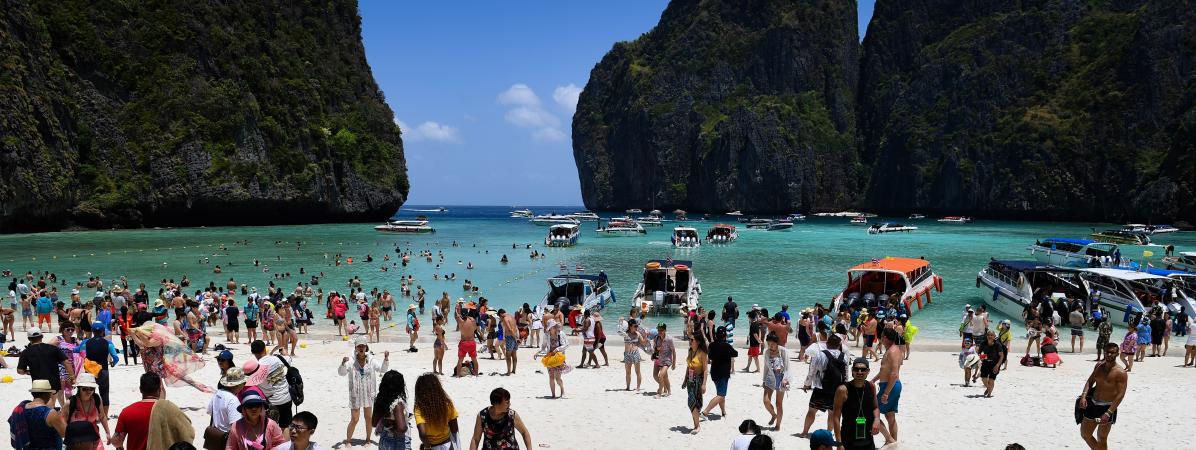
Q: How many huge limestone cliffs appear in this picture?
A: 3